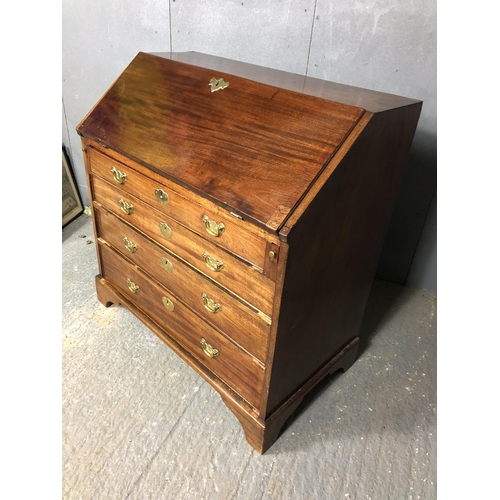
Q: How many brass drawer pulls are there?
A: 8